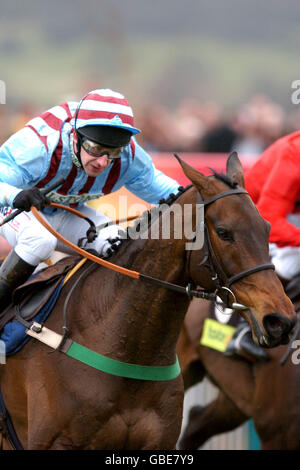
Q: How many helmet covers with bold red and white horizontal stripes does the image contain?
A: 1